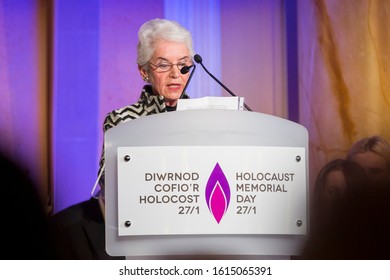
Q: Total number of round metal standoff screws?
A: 4